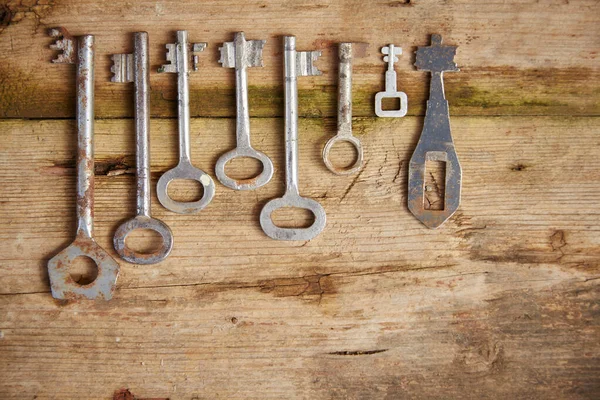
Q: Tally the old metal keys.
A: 8